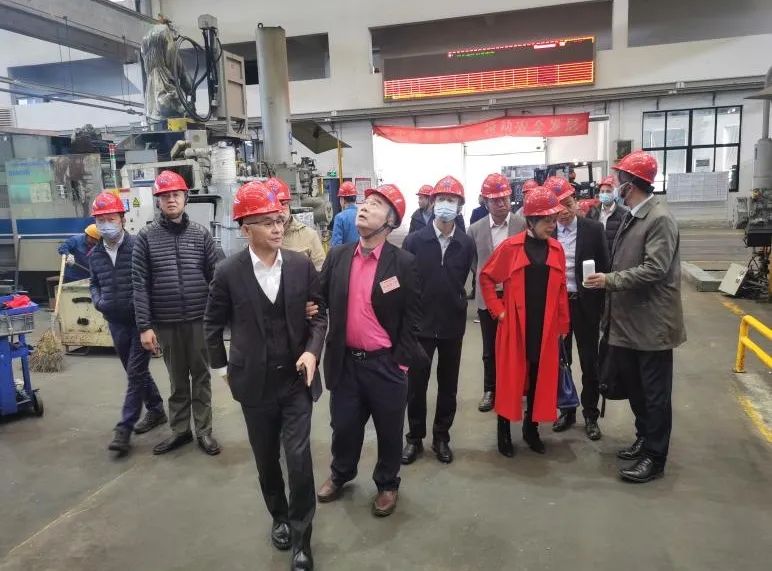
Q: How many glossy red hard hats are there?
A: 14